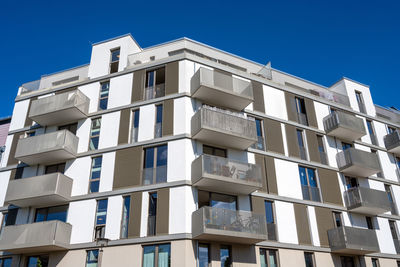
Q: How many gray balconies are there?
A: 13